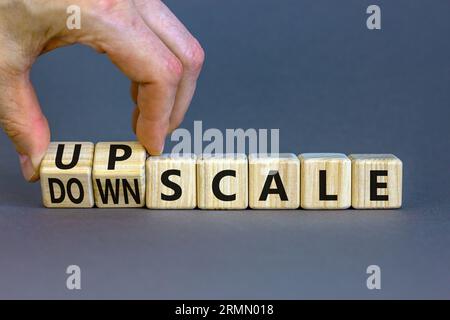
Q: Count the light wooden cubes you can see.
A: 7